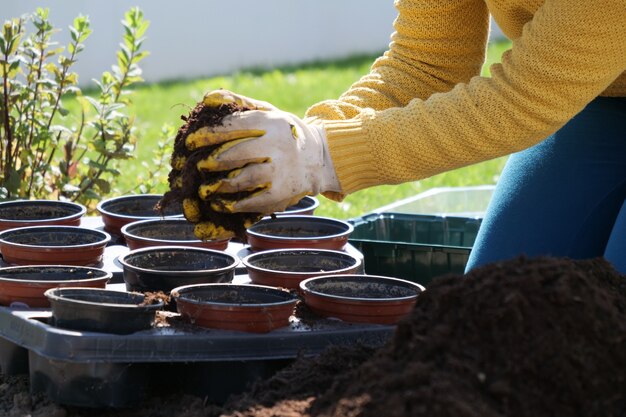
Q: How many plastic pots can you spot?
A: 12